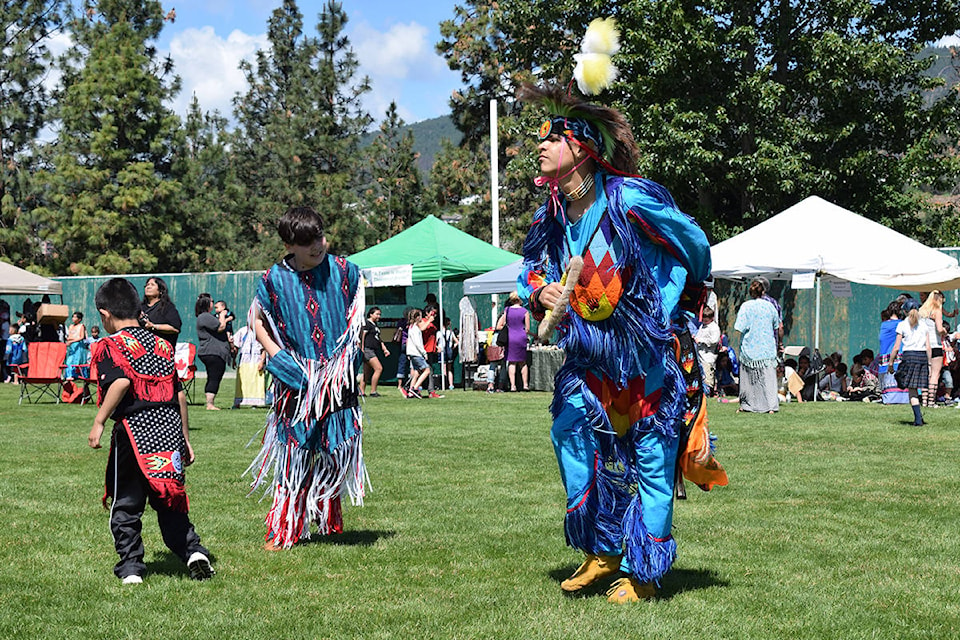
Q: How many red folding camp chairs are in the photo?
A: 2